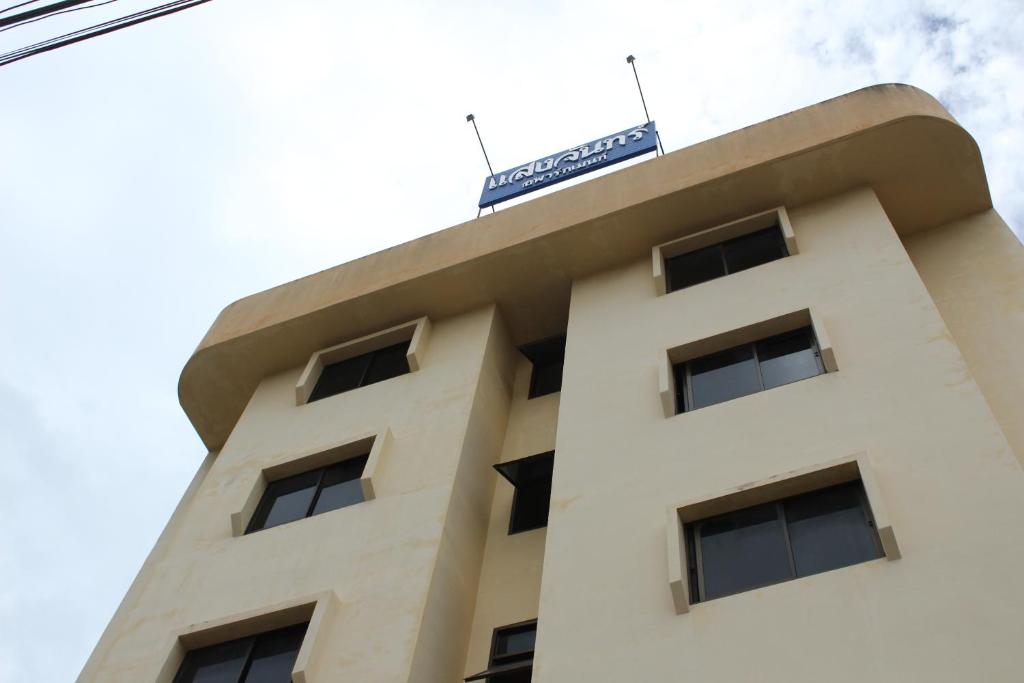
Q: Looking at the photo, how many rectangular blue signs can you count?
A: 1